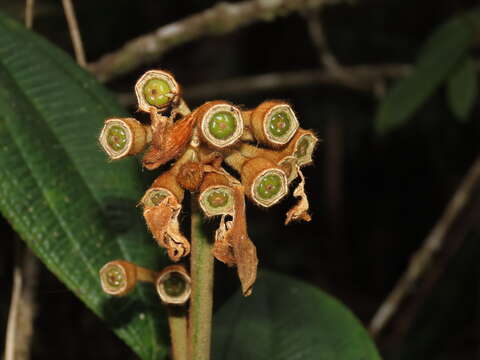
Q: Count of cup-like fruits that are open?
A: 11